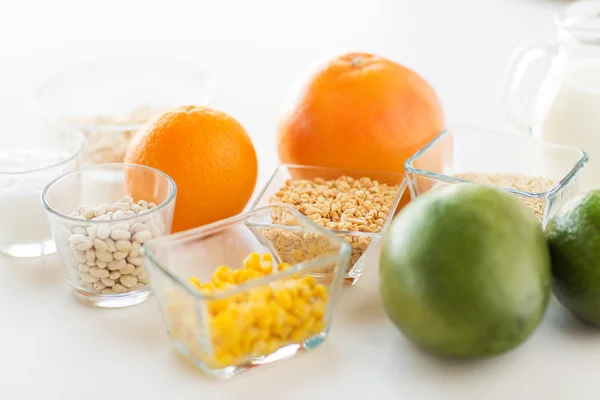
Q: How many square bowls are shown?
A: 3